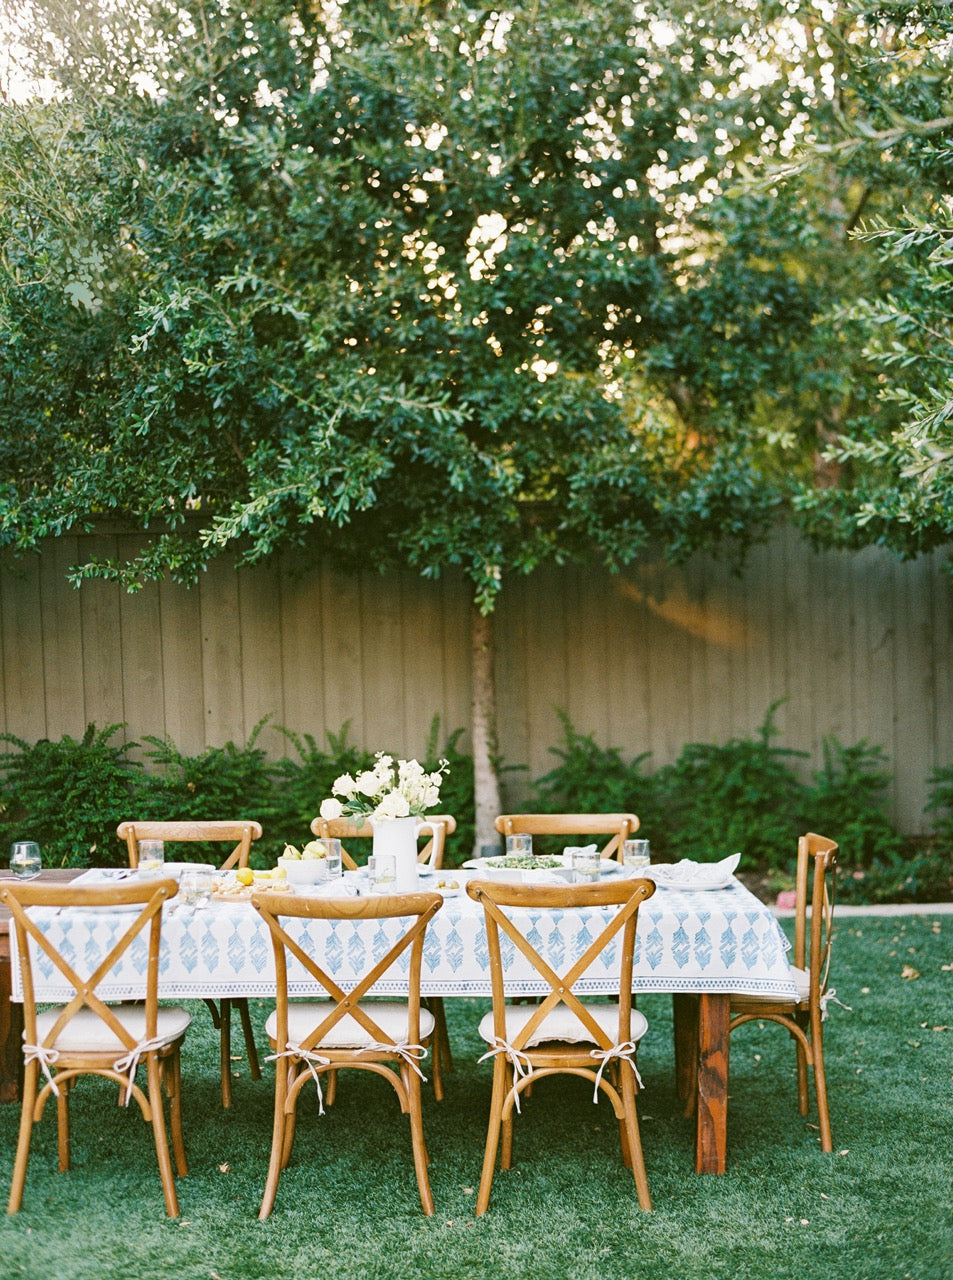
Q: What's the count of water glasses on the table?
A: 8